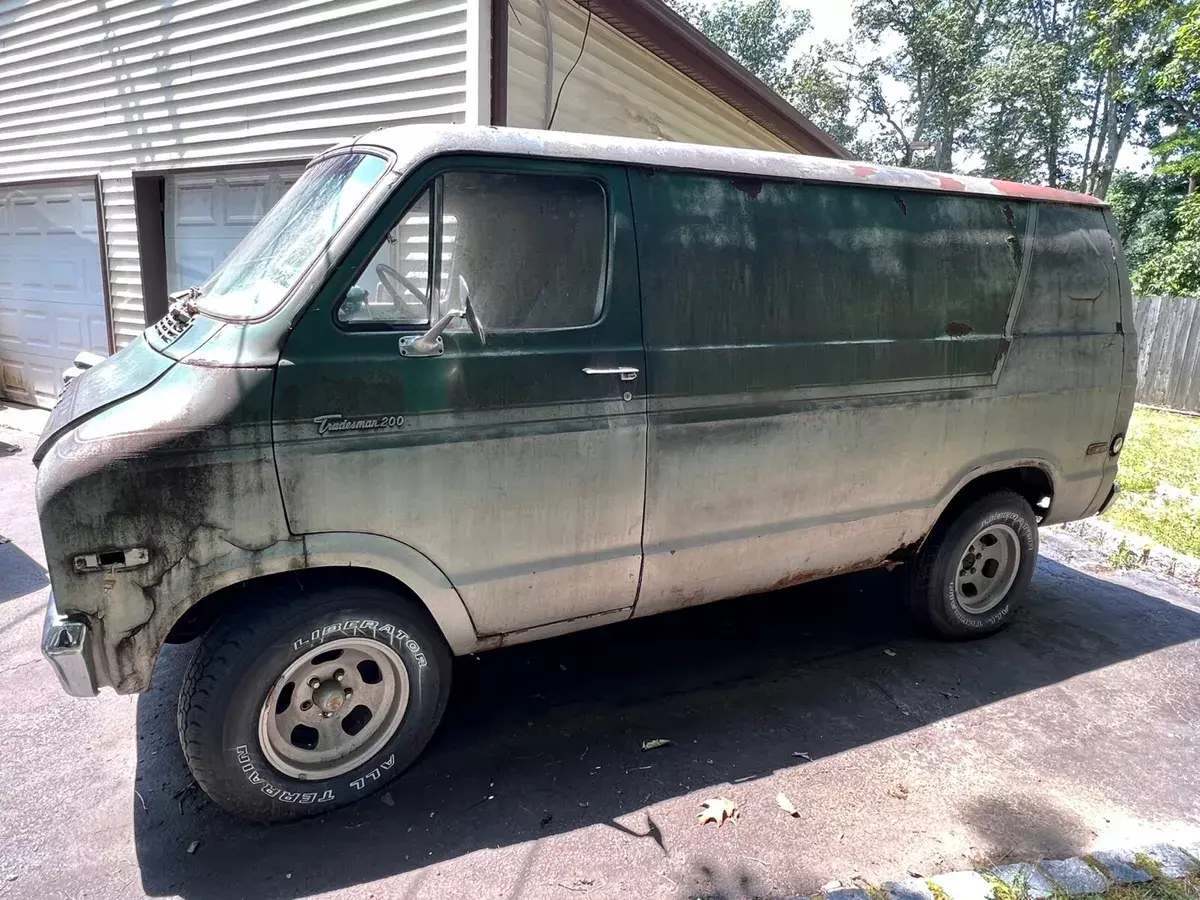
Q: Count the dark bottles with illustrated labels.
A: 0